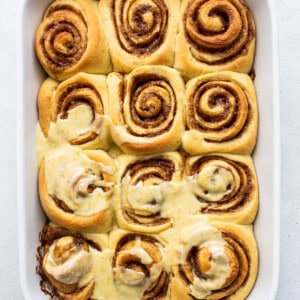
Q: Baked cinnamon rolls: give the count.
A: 12